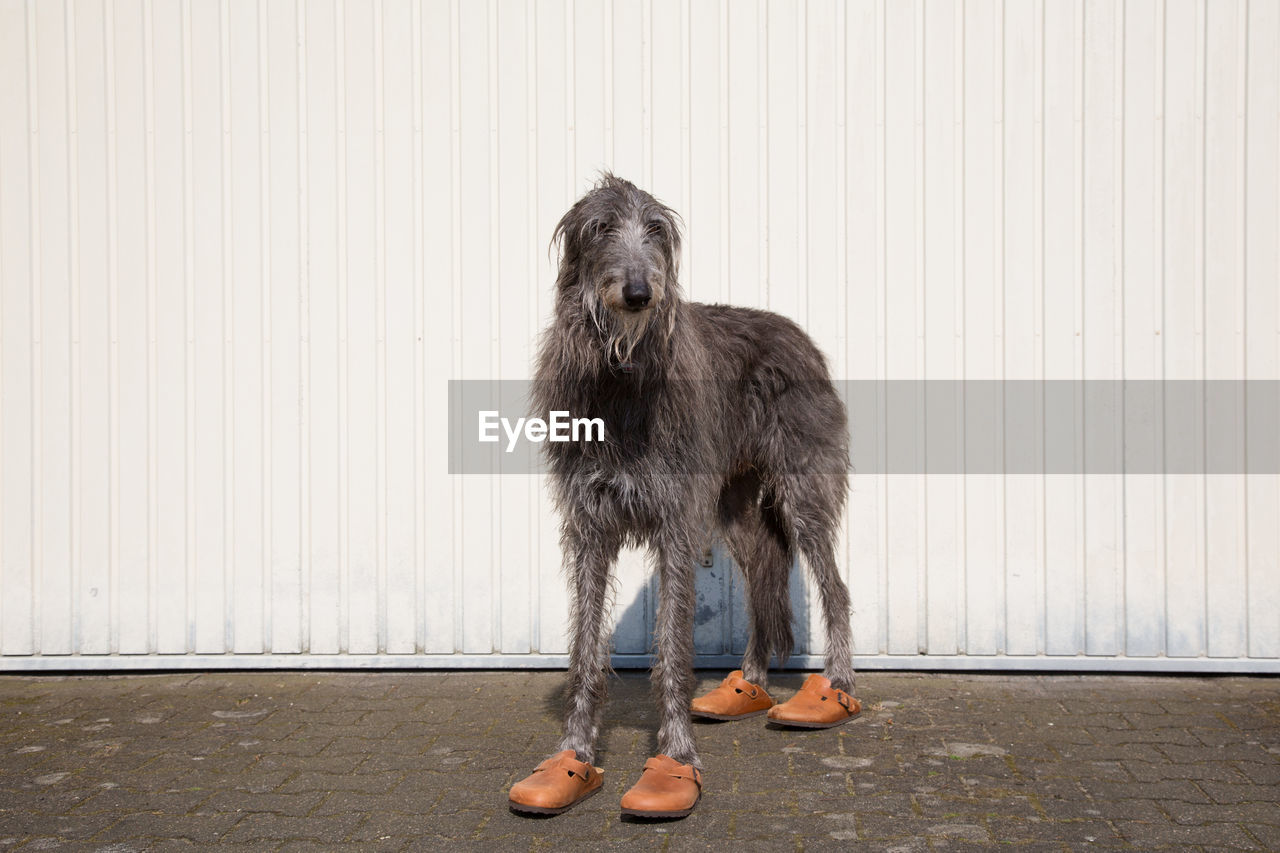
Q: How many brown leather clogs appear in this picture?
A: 4